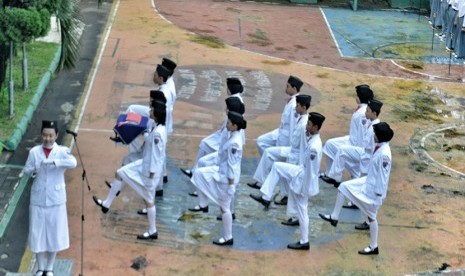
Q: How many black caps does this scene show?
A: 14